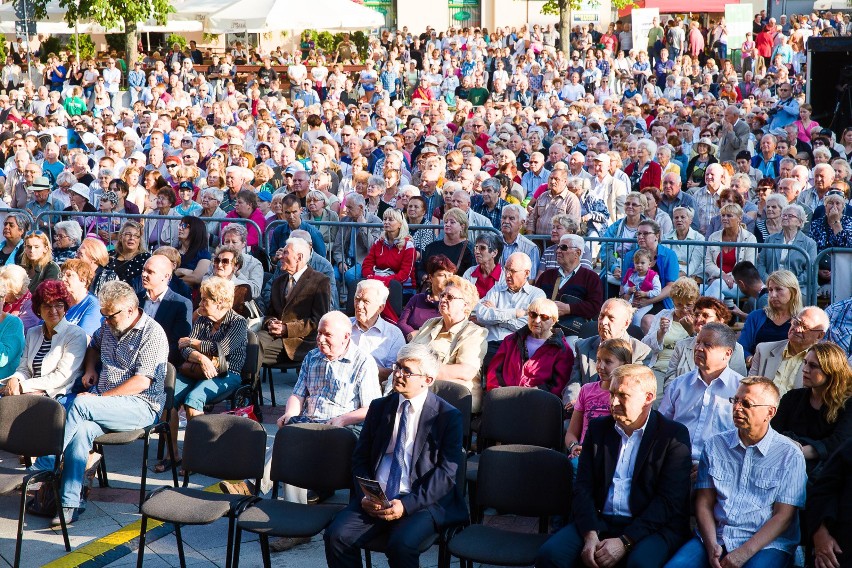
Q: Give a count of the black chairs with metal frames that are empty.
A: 6